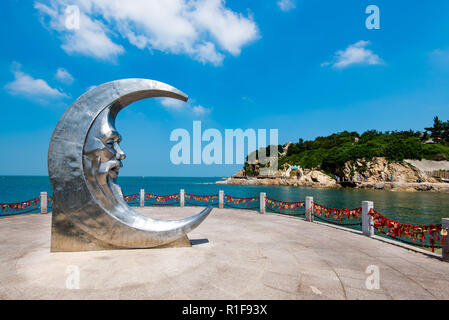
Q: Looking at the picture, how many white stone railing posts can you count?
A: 8